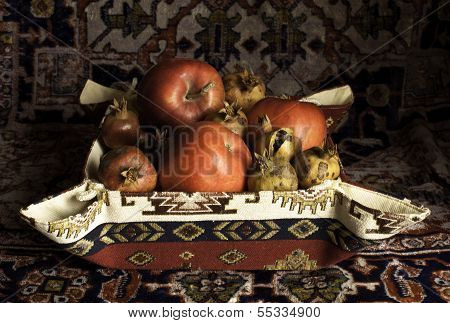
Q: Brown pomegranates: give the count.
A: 5